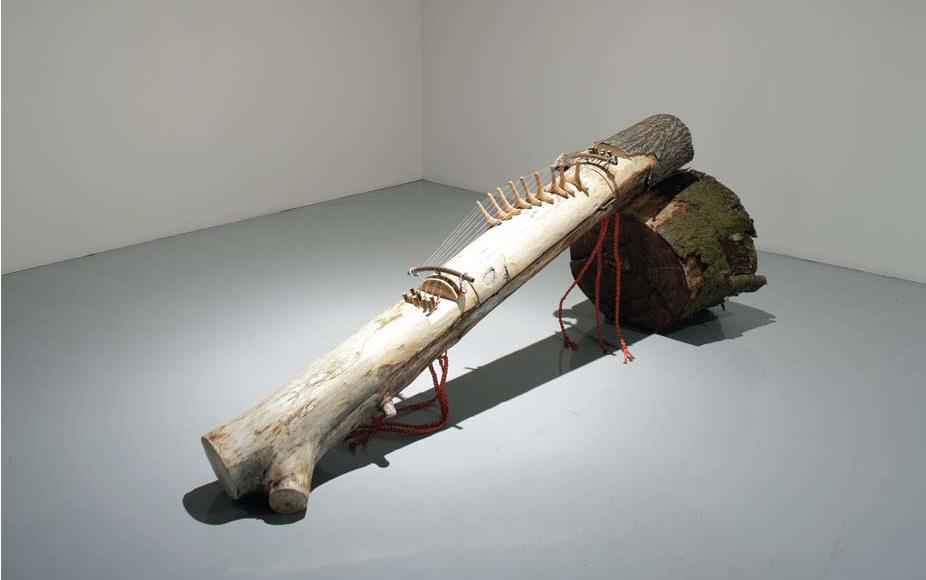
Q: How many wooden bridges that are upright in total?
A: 9